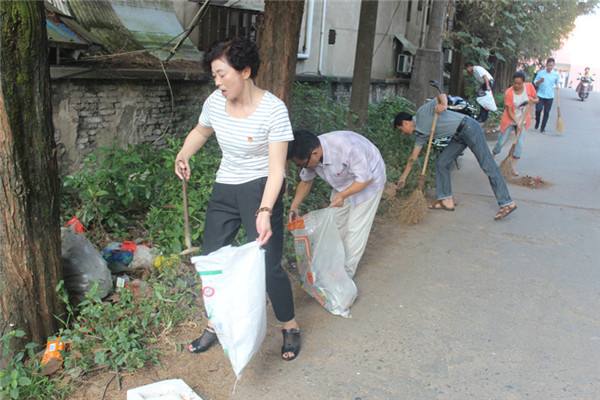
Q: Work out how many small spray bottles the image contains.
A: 0